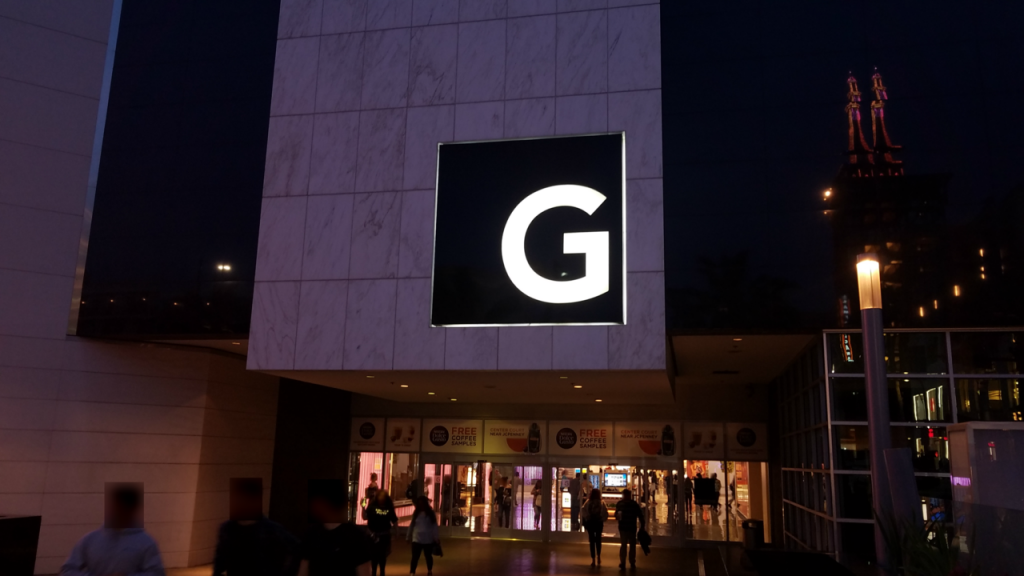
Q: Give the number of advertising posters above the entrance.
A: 8